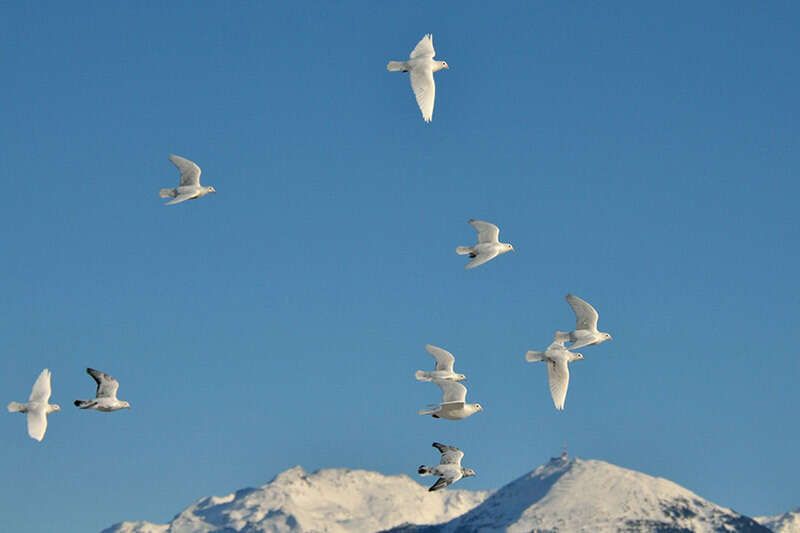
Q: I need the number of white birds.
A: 8